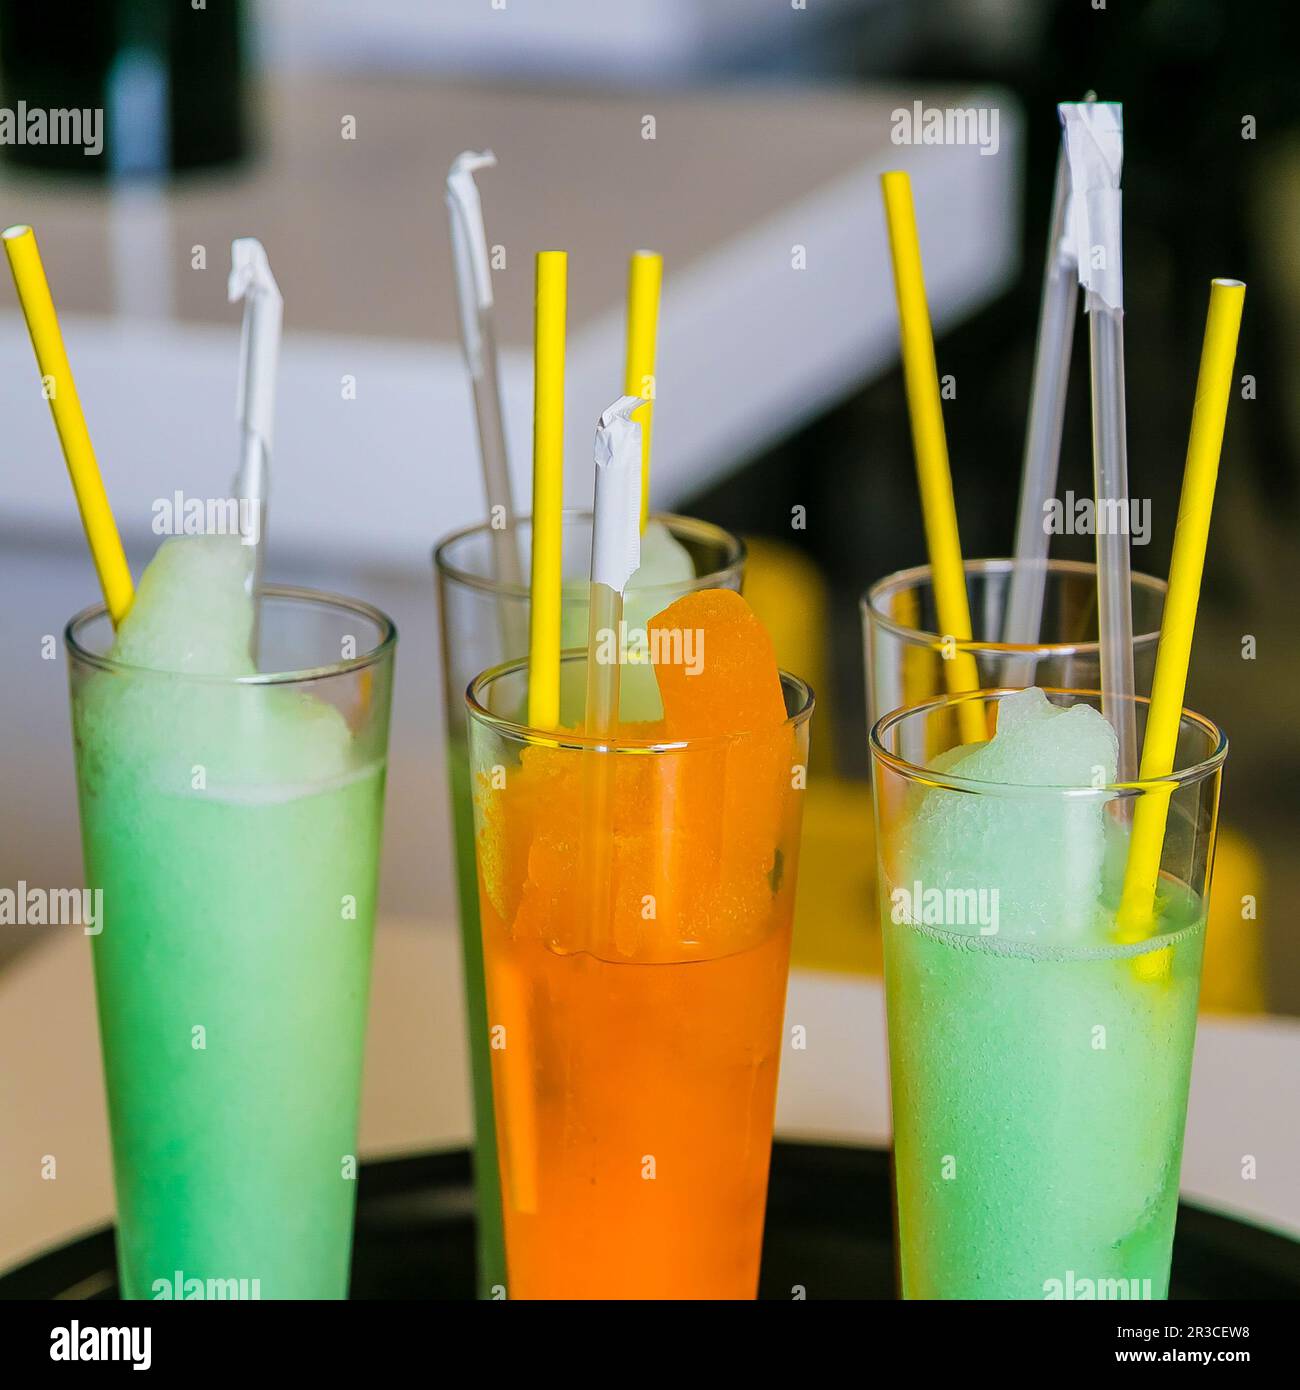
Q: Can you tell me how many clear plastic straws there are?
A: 5